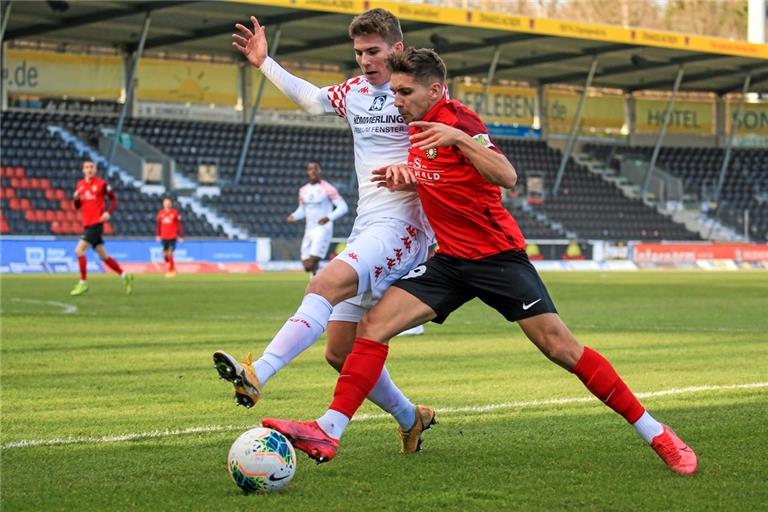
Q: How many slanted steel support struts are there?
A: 7